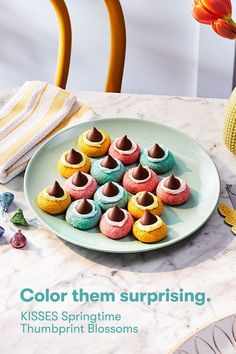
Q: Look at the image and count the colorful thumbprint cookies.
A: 14